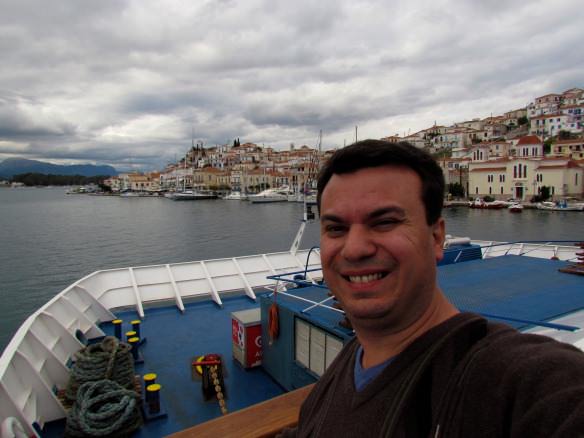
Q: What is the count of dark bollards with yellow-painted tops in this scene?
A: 6